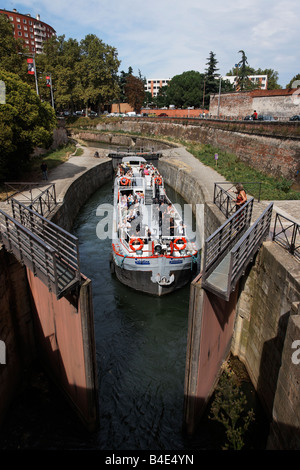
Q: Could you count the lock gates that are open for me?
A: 2